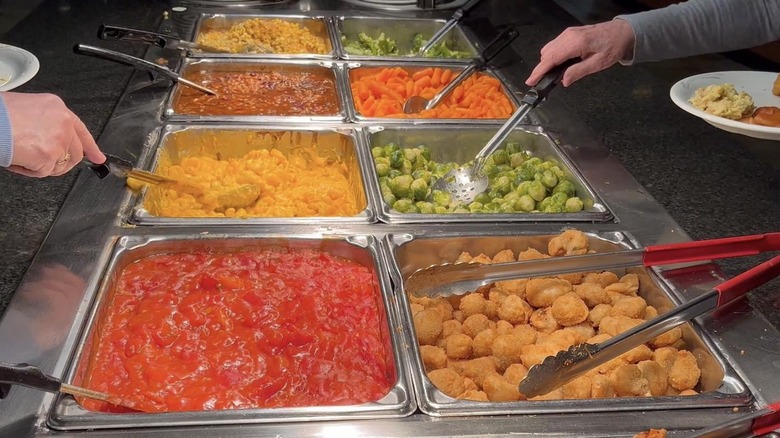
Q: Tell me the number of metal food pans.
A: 8